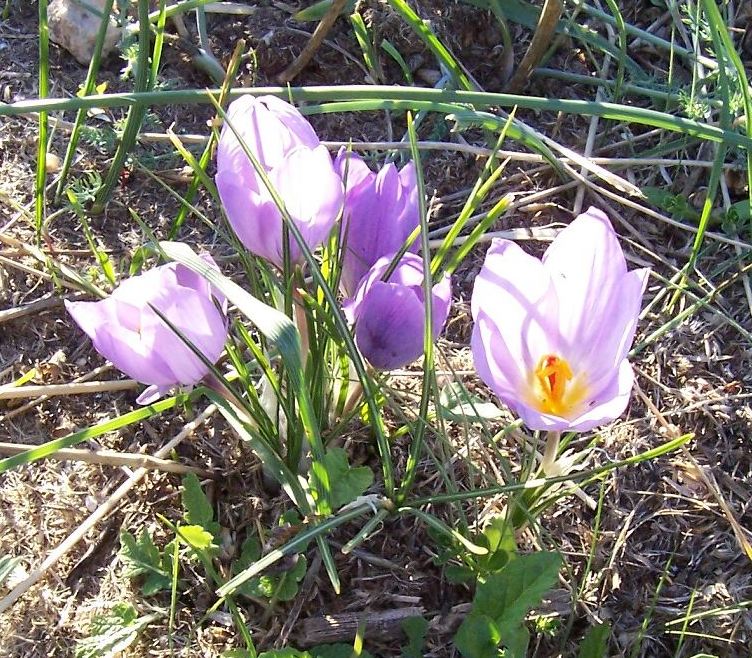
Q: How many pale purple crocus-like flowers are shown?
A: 5